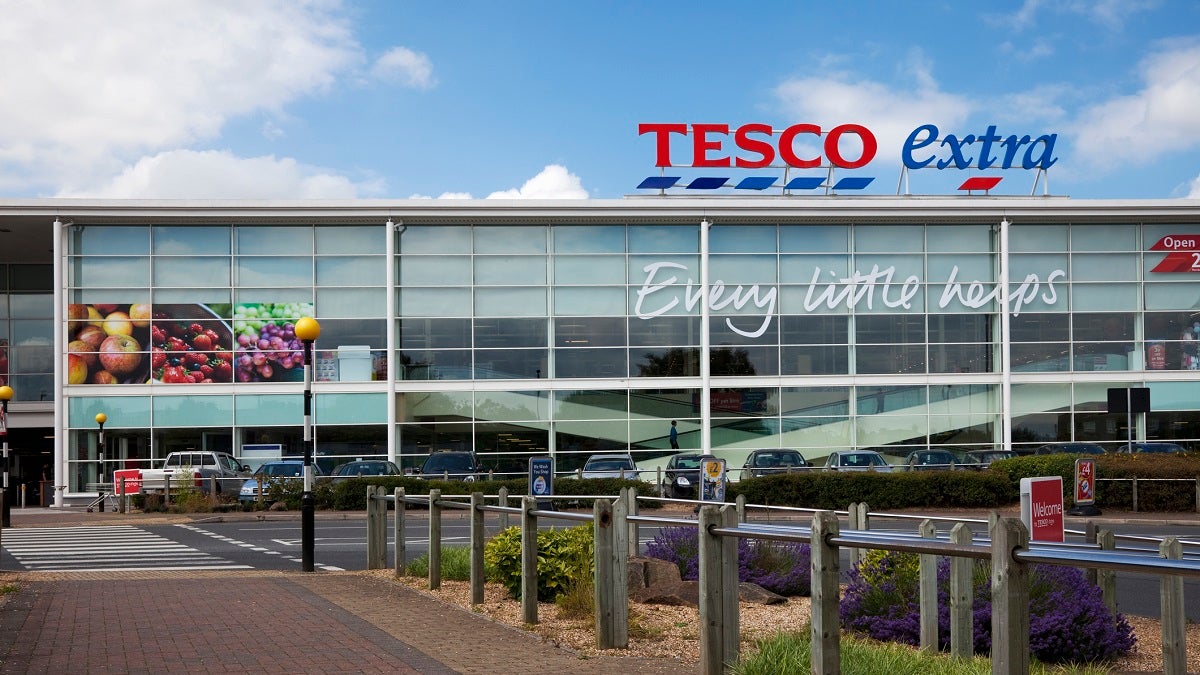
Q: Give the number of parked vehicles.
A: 12